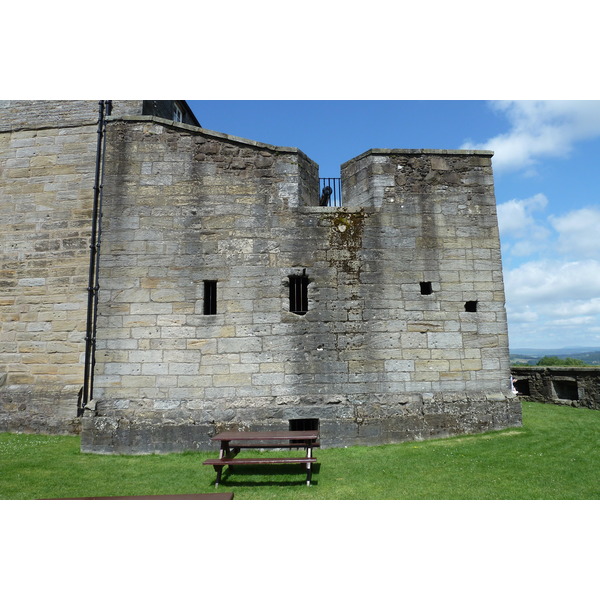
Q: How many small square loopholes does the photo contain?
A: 2